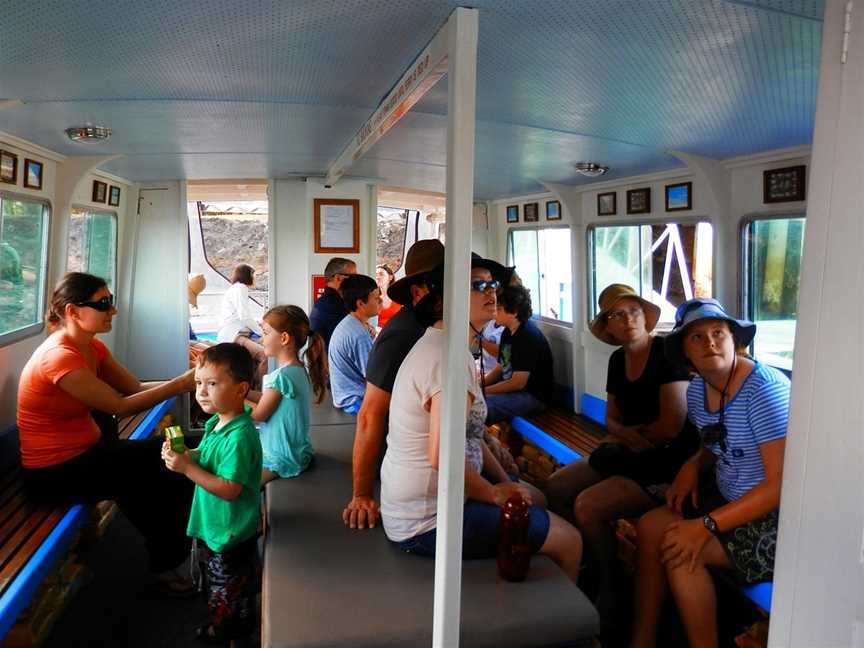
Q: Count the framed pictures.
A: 12